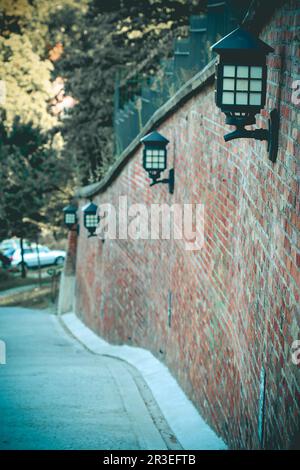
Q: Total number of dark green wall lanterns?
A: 4